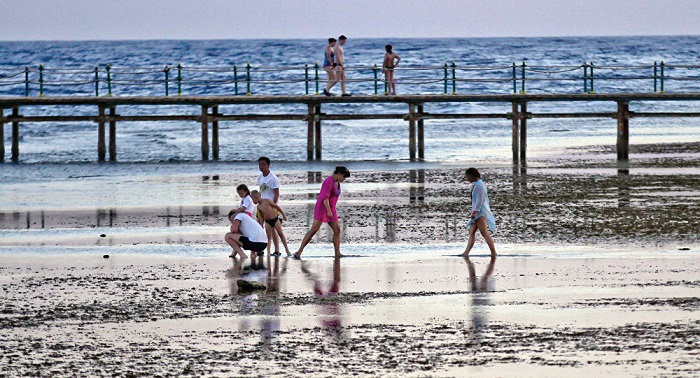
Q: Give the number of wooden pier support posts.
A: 13